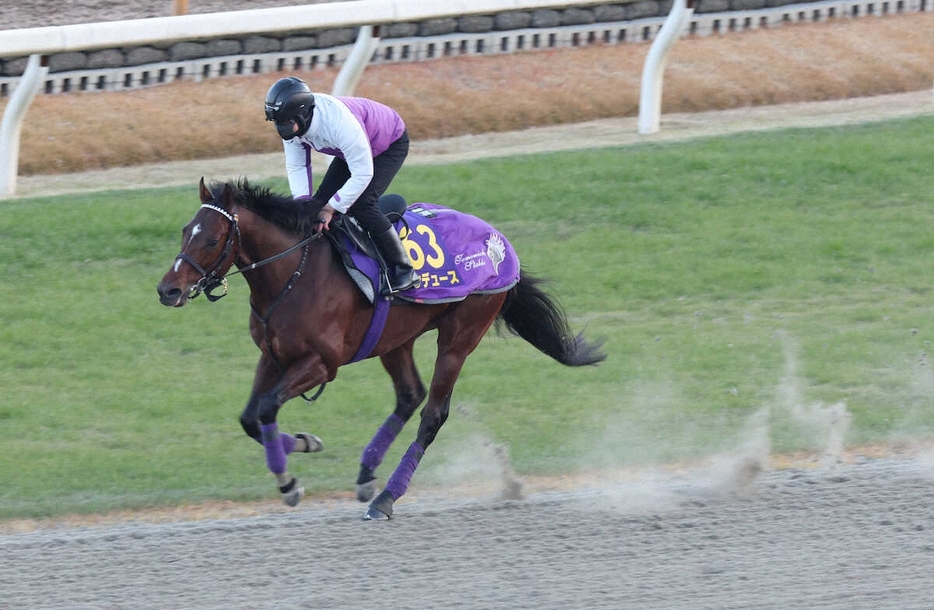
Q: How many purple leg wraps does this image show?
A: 4